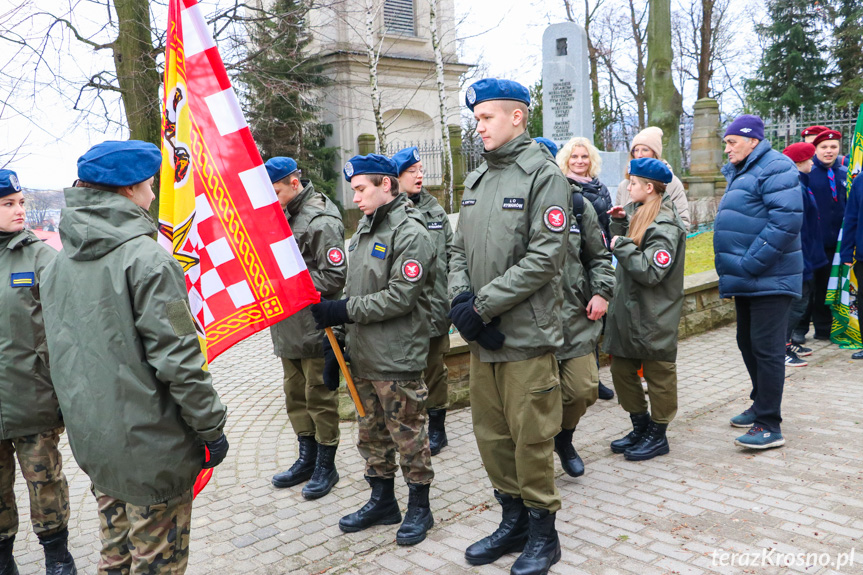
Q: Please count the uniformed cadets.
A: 8